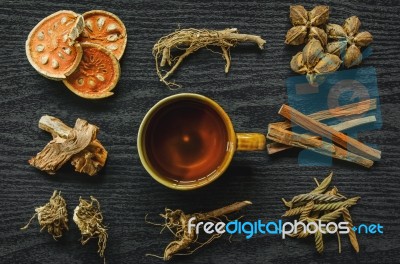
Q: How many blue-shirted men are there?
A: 0